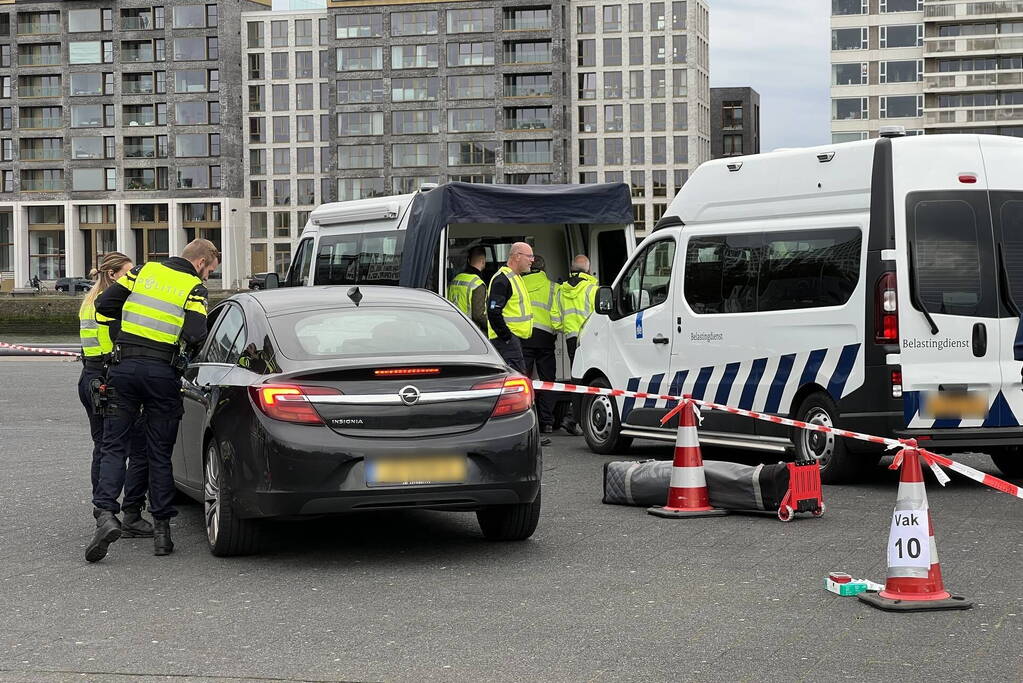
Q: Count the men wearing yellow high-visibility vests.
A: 5